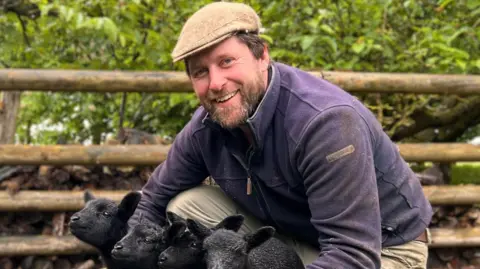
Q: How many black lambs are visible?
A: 4